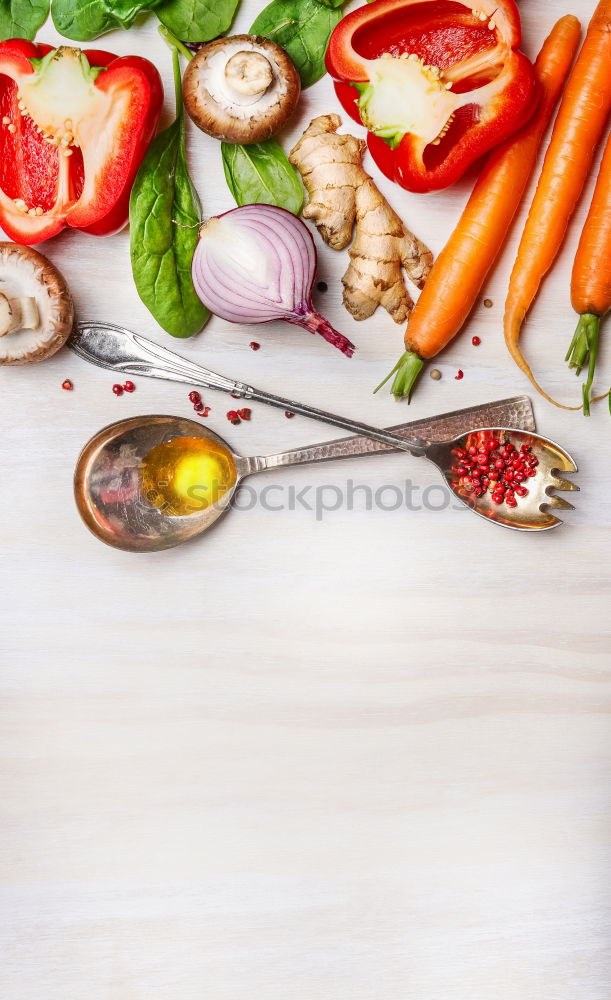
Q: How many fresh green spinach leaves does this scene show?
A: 6